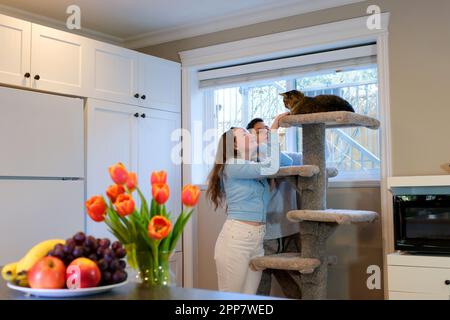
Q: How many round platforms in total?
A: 4